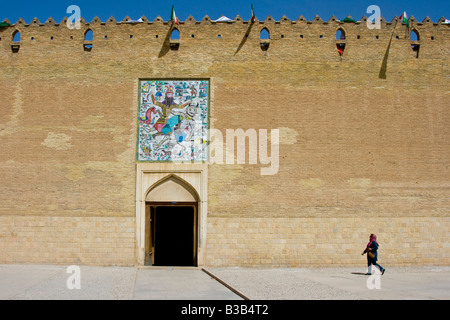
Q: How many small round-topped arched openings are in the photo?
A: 6